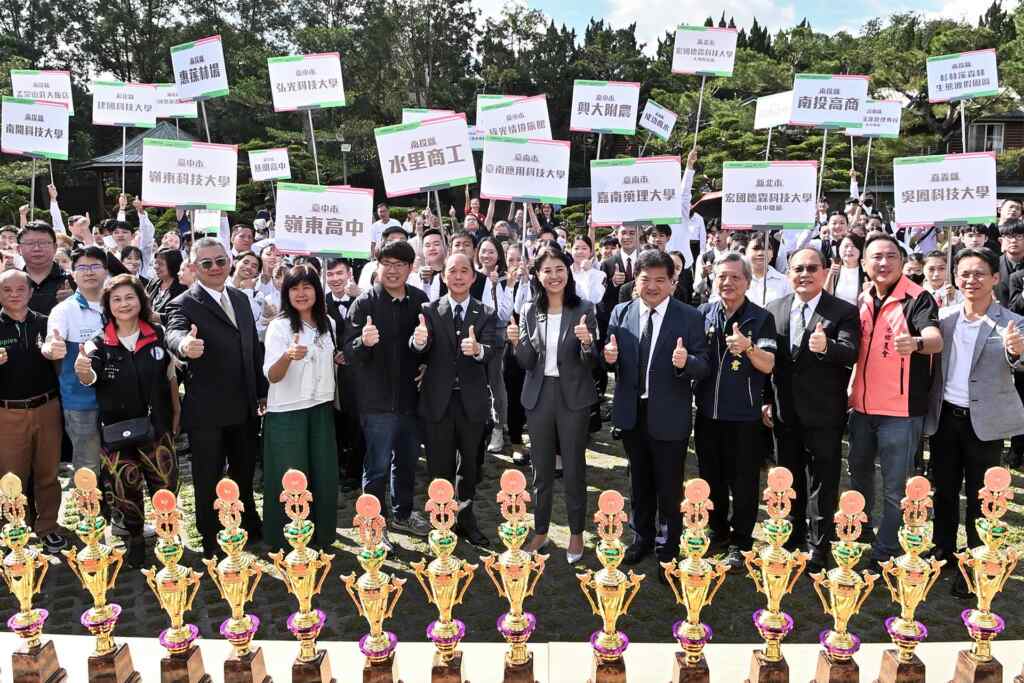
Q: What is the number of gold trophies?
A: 14